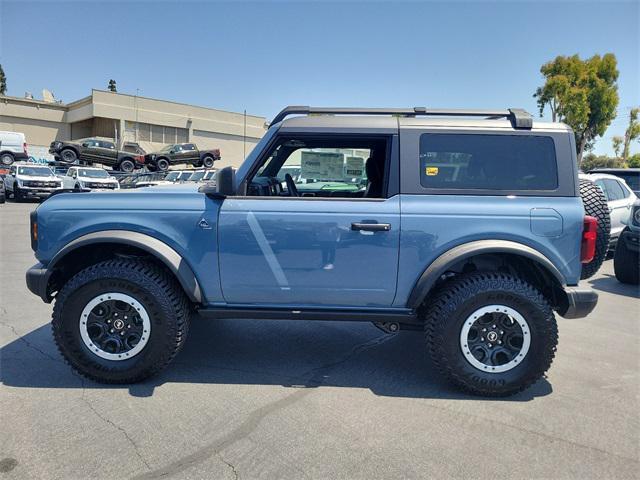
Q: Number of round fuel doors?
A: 0